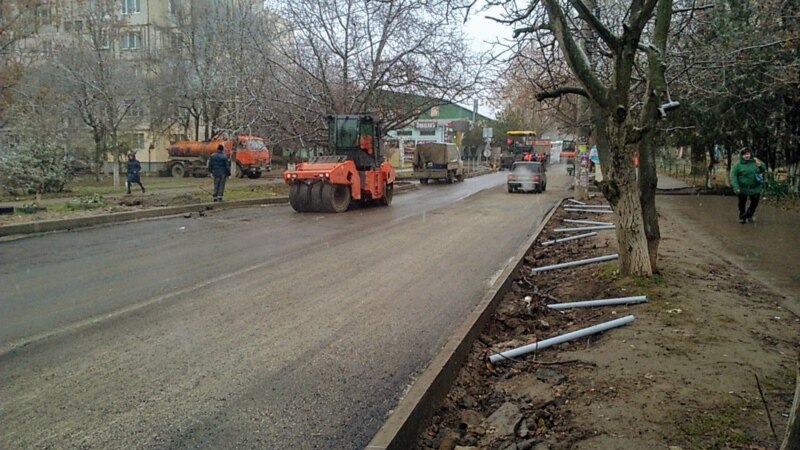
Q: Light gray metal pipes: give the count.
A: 9